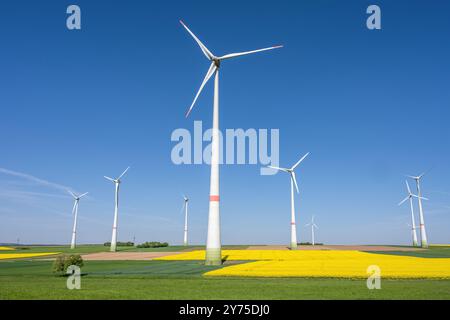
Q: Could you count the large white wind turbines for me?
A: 8